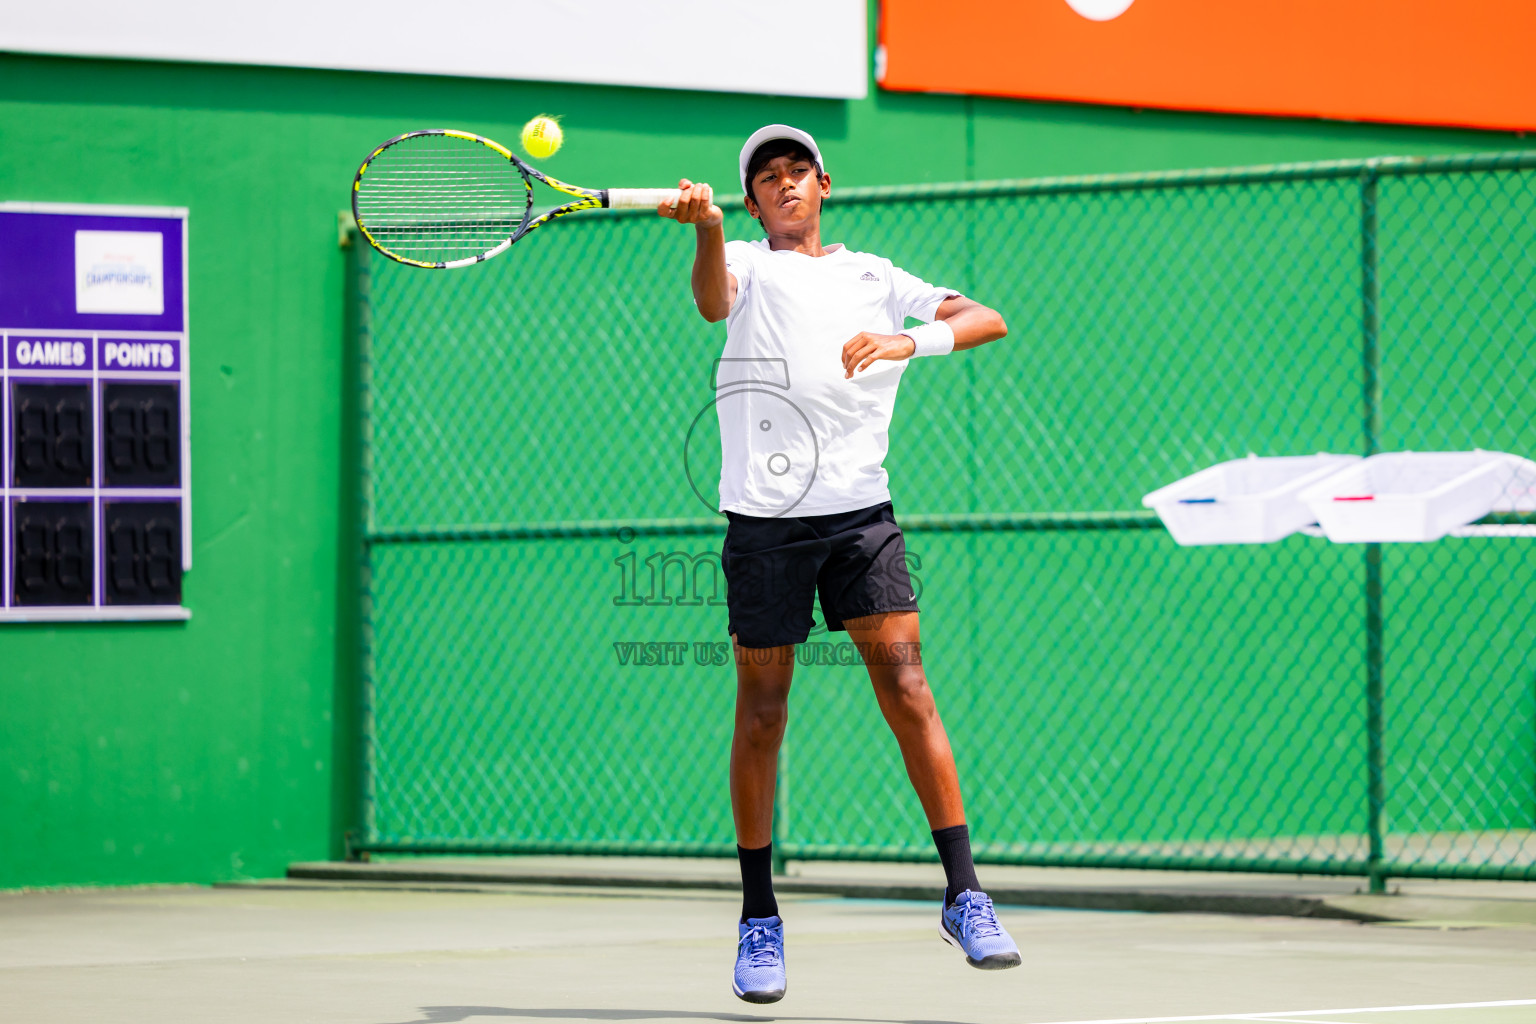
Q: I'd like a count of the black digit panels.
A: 4